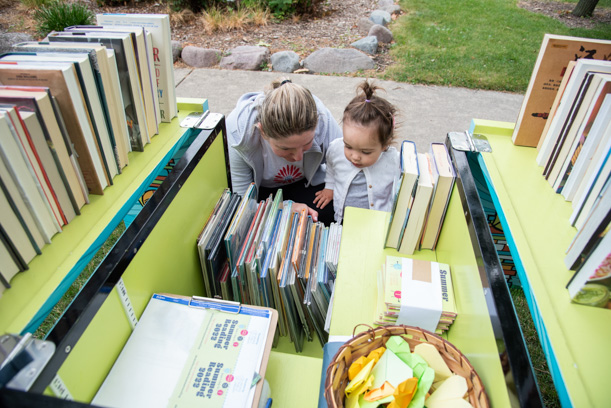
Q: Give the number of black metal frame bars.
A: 2